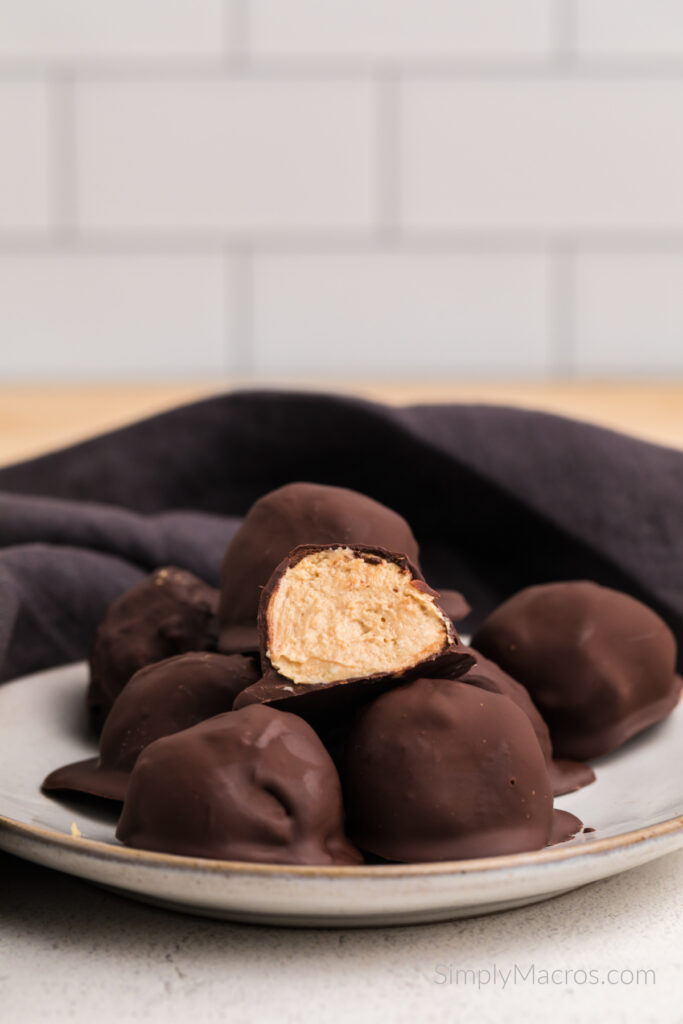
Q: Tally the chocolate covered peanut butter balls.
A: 8